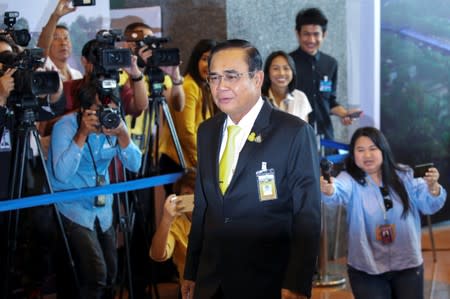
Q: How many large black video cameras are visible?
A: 3